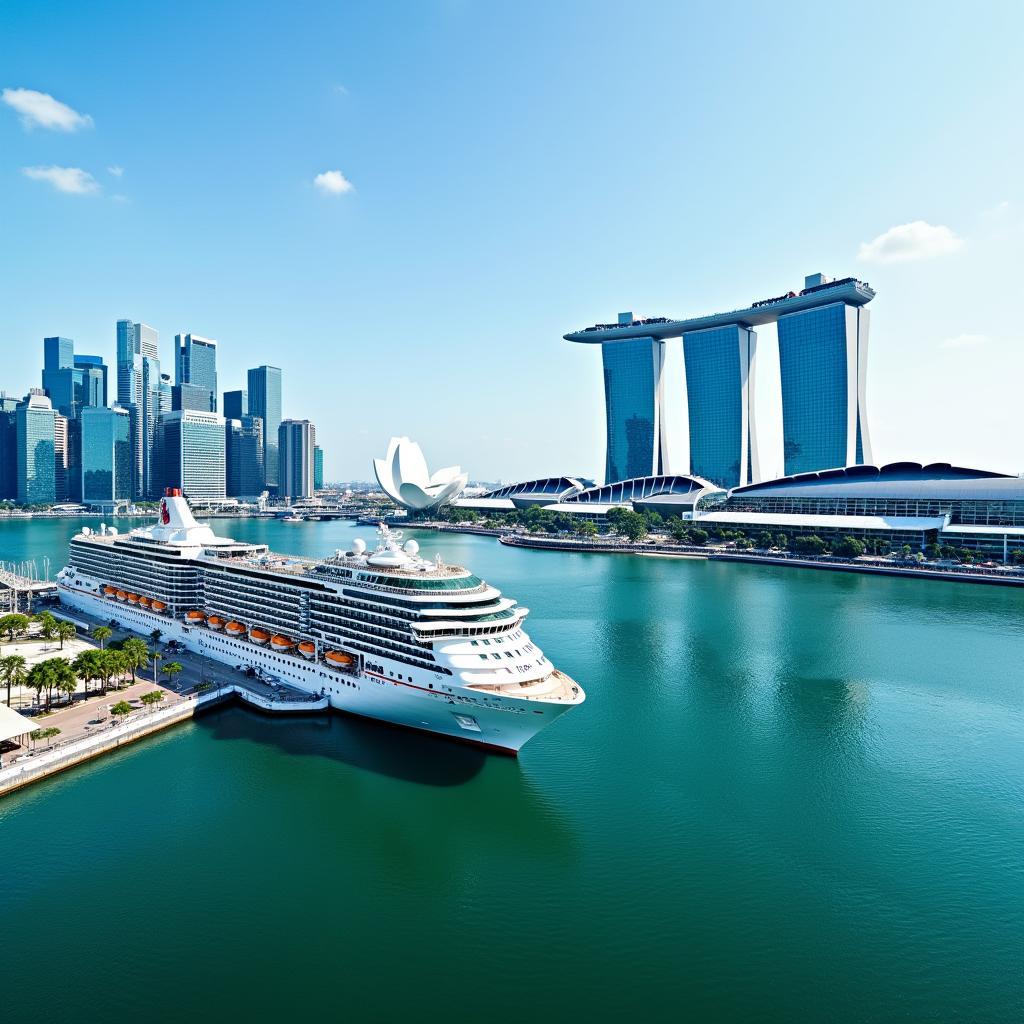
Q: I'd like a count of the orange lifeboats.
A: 12